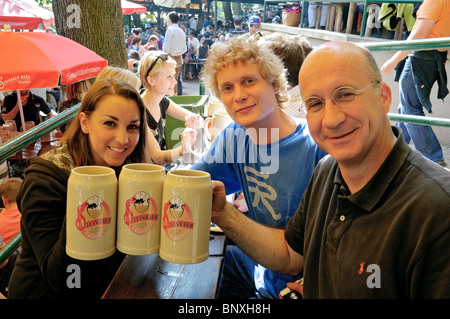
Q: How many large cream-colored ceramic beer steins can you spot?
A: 3